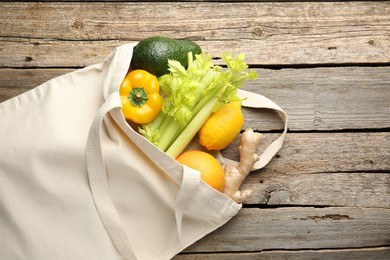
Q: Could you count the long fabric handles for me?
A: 2